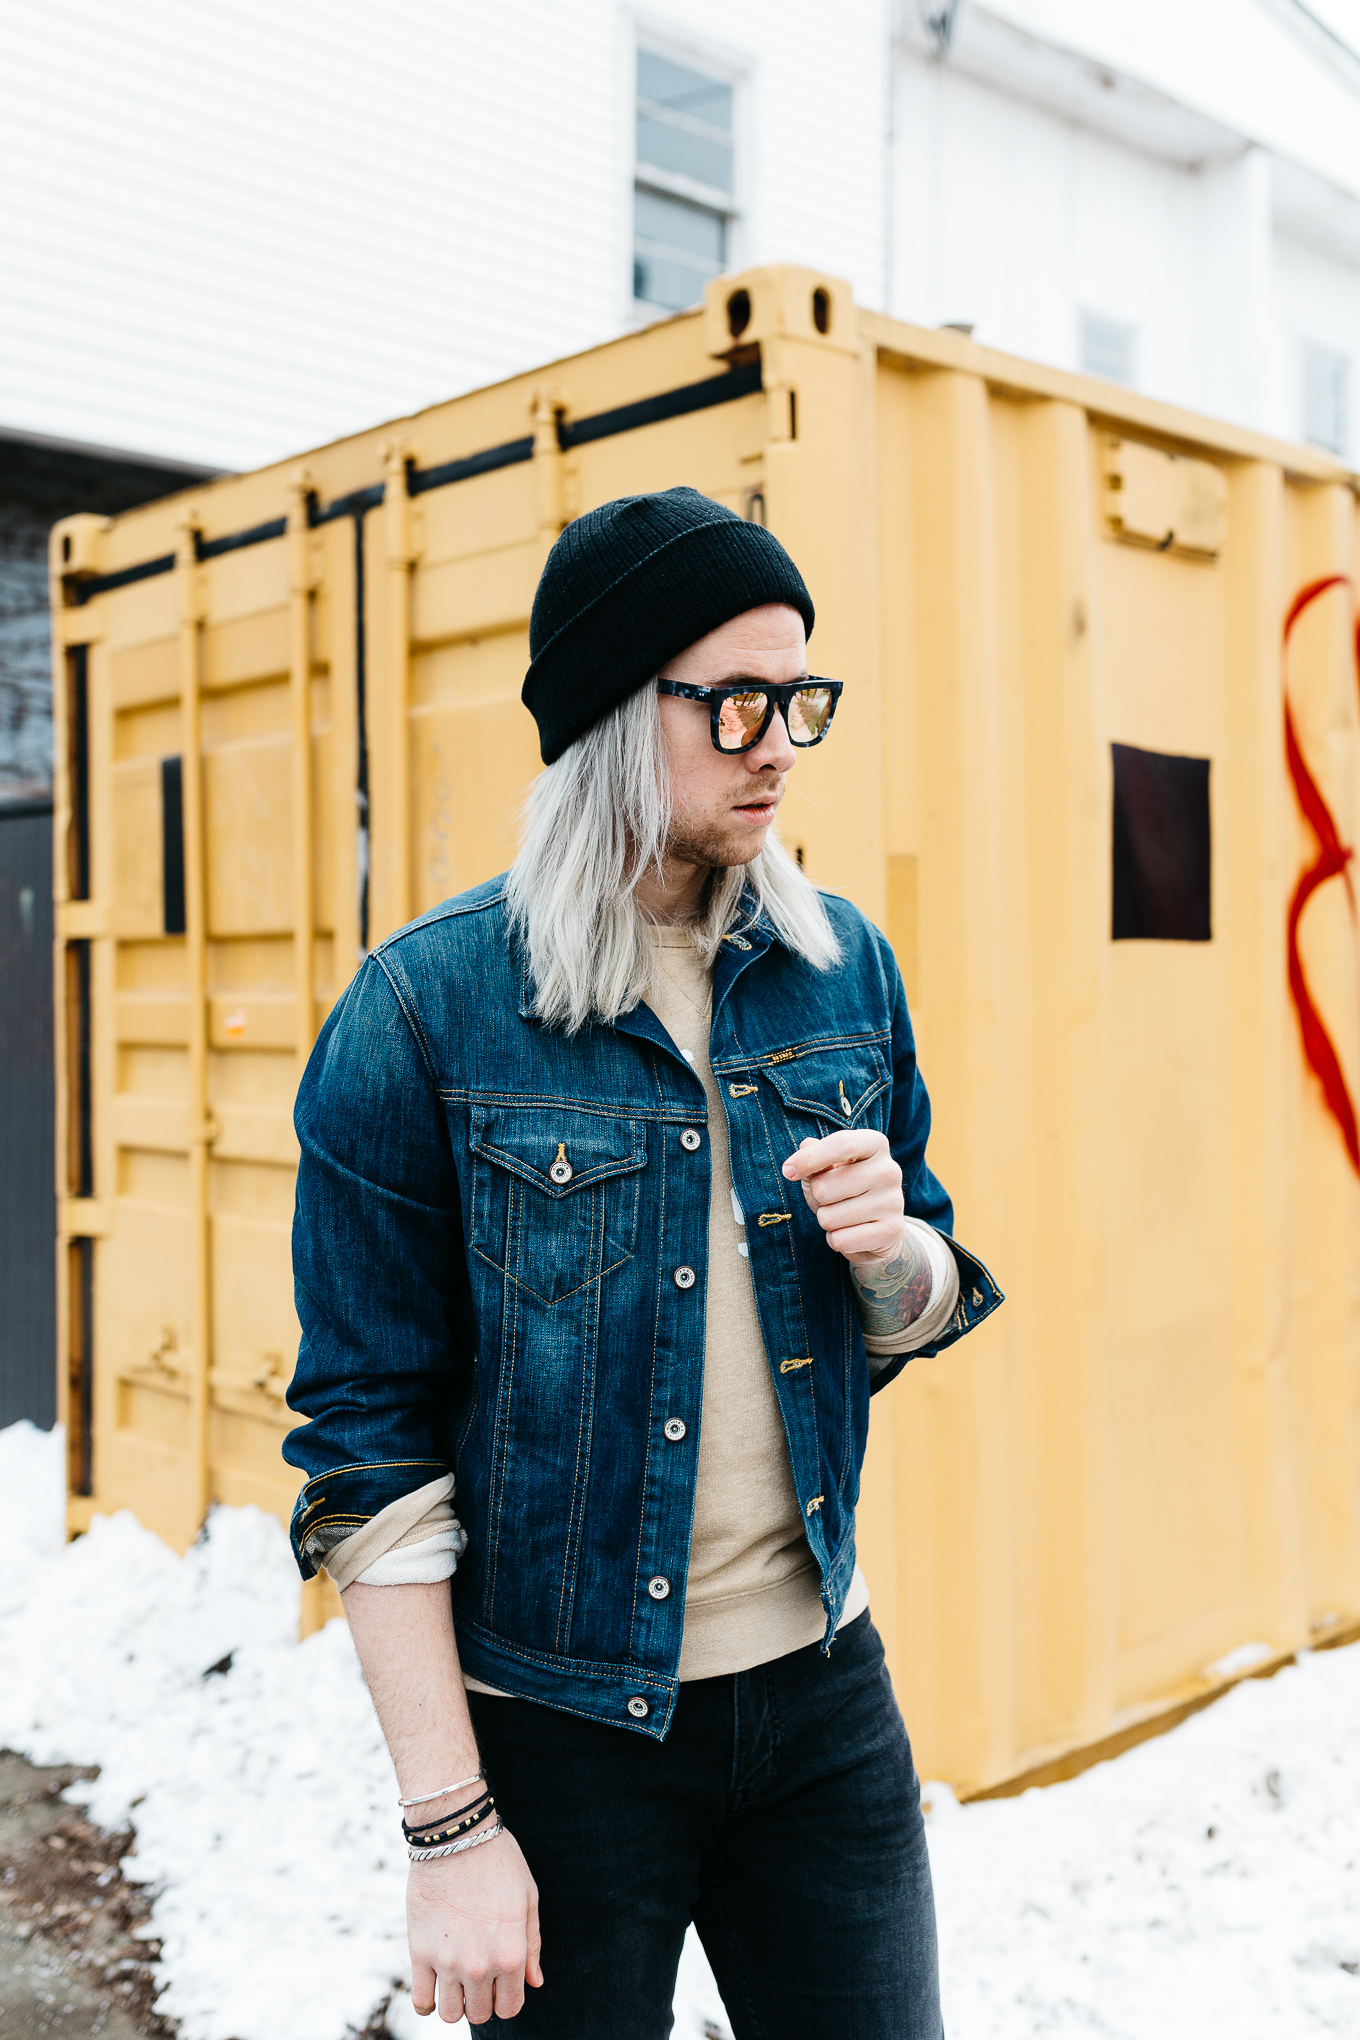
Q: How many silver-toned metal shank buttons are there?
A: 7